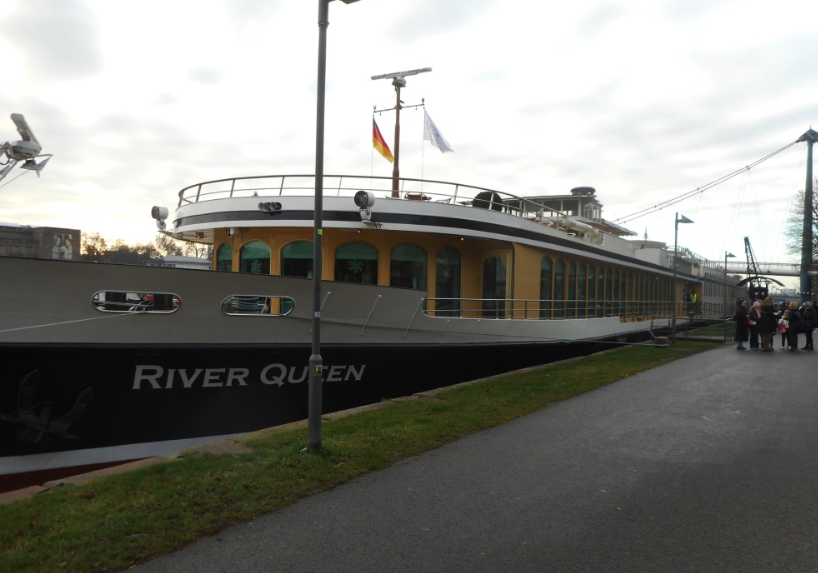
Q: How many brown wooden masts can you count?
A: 1